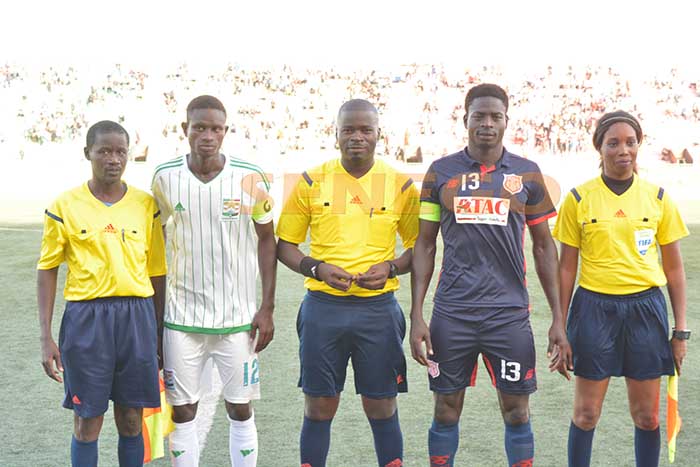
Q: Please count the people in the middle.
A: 1